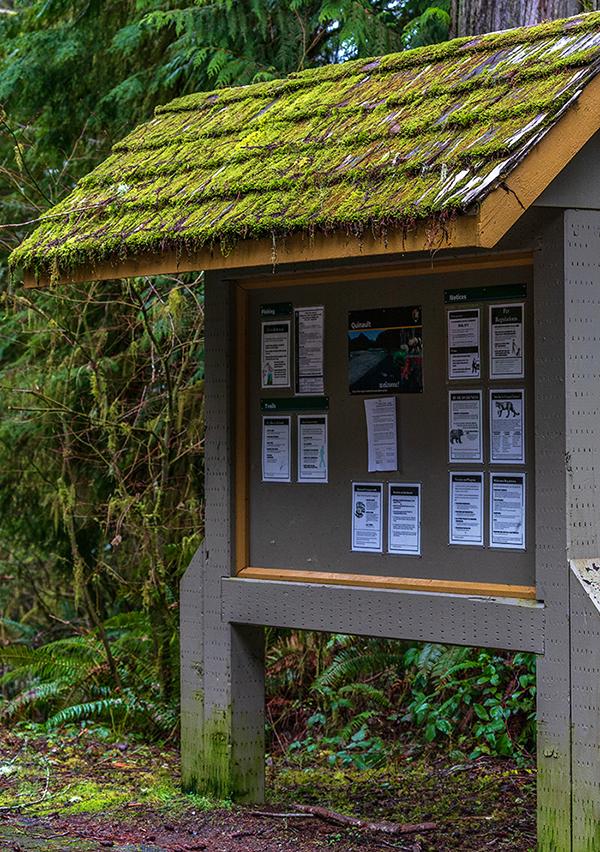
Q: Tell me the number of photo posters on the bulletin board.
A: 1